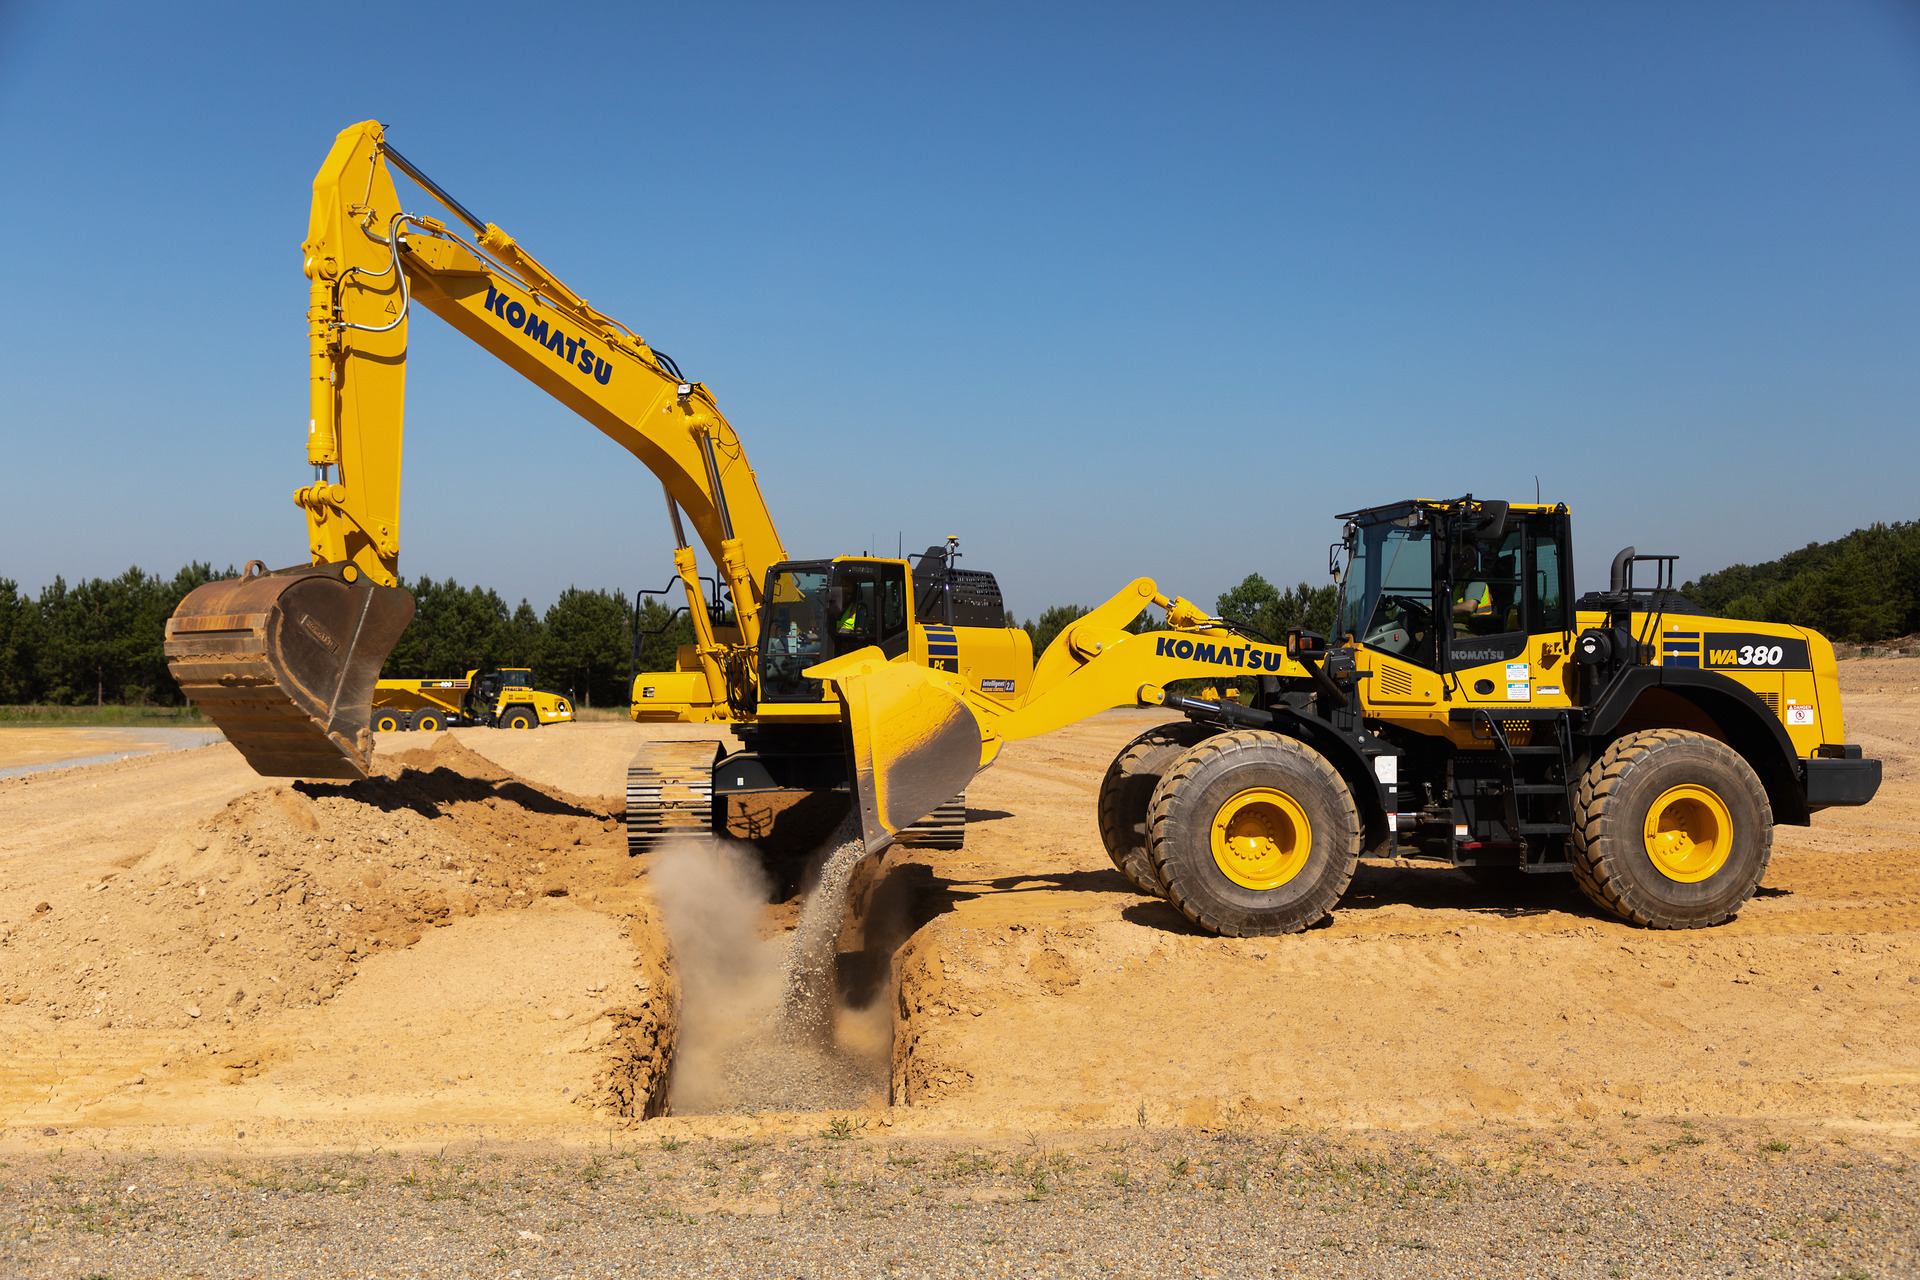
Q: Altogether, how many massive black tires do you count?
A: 3